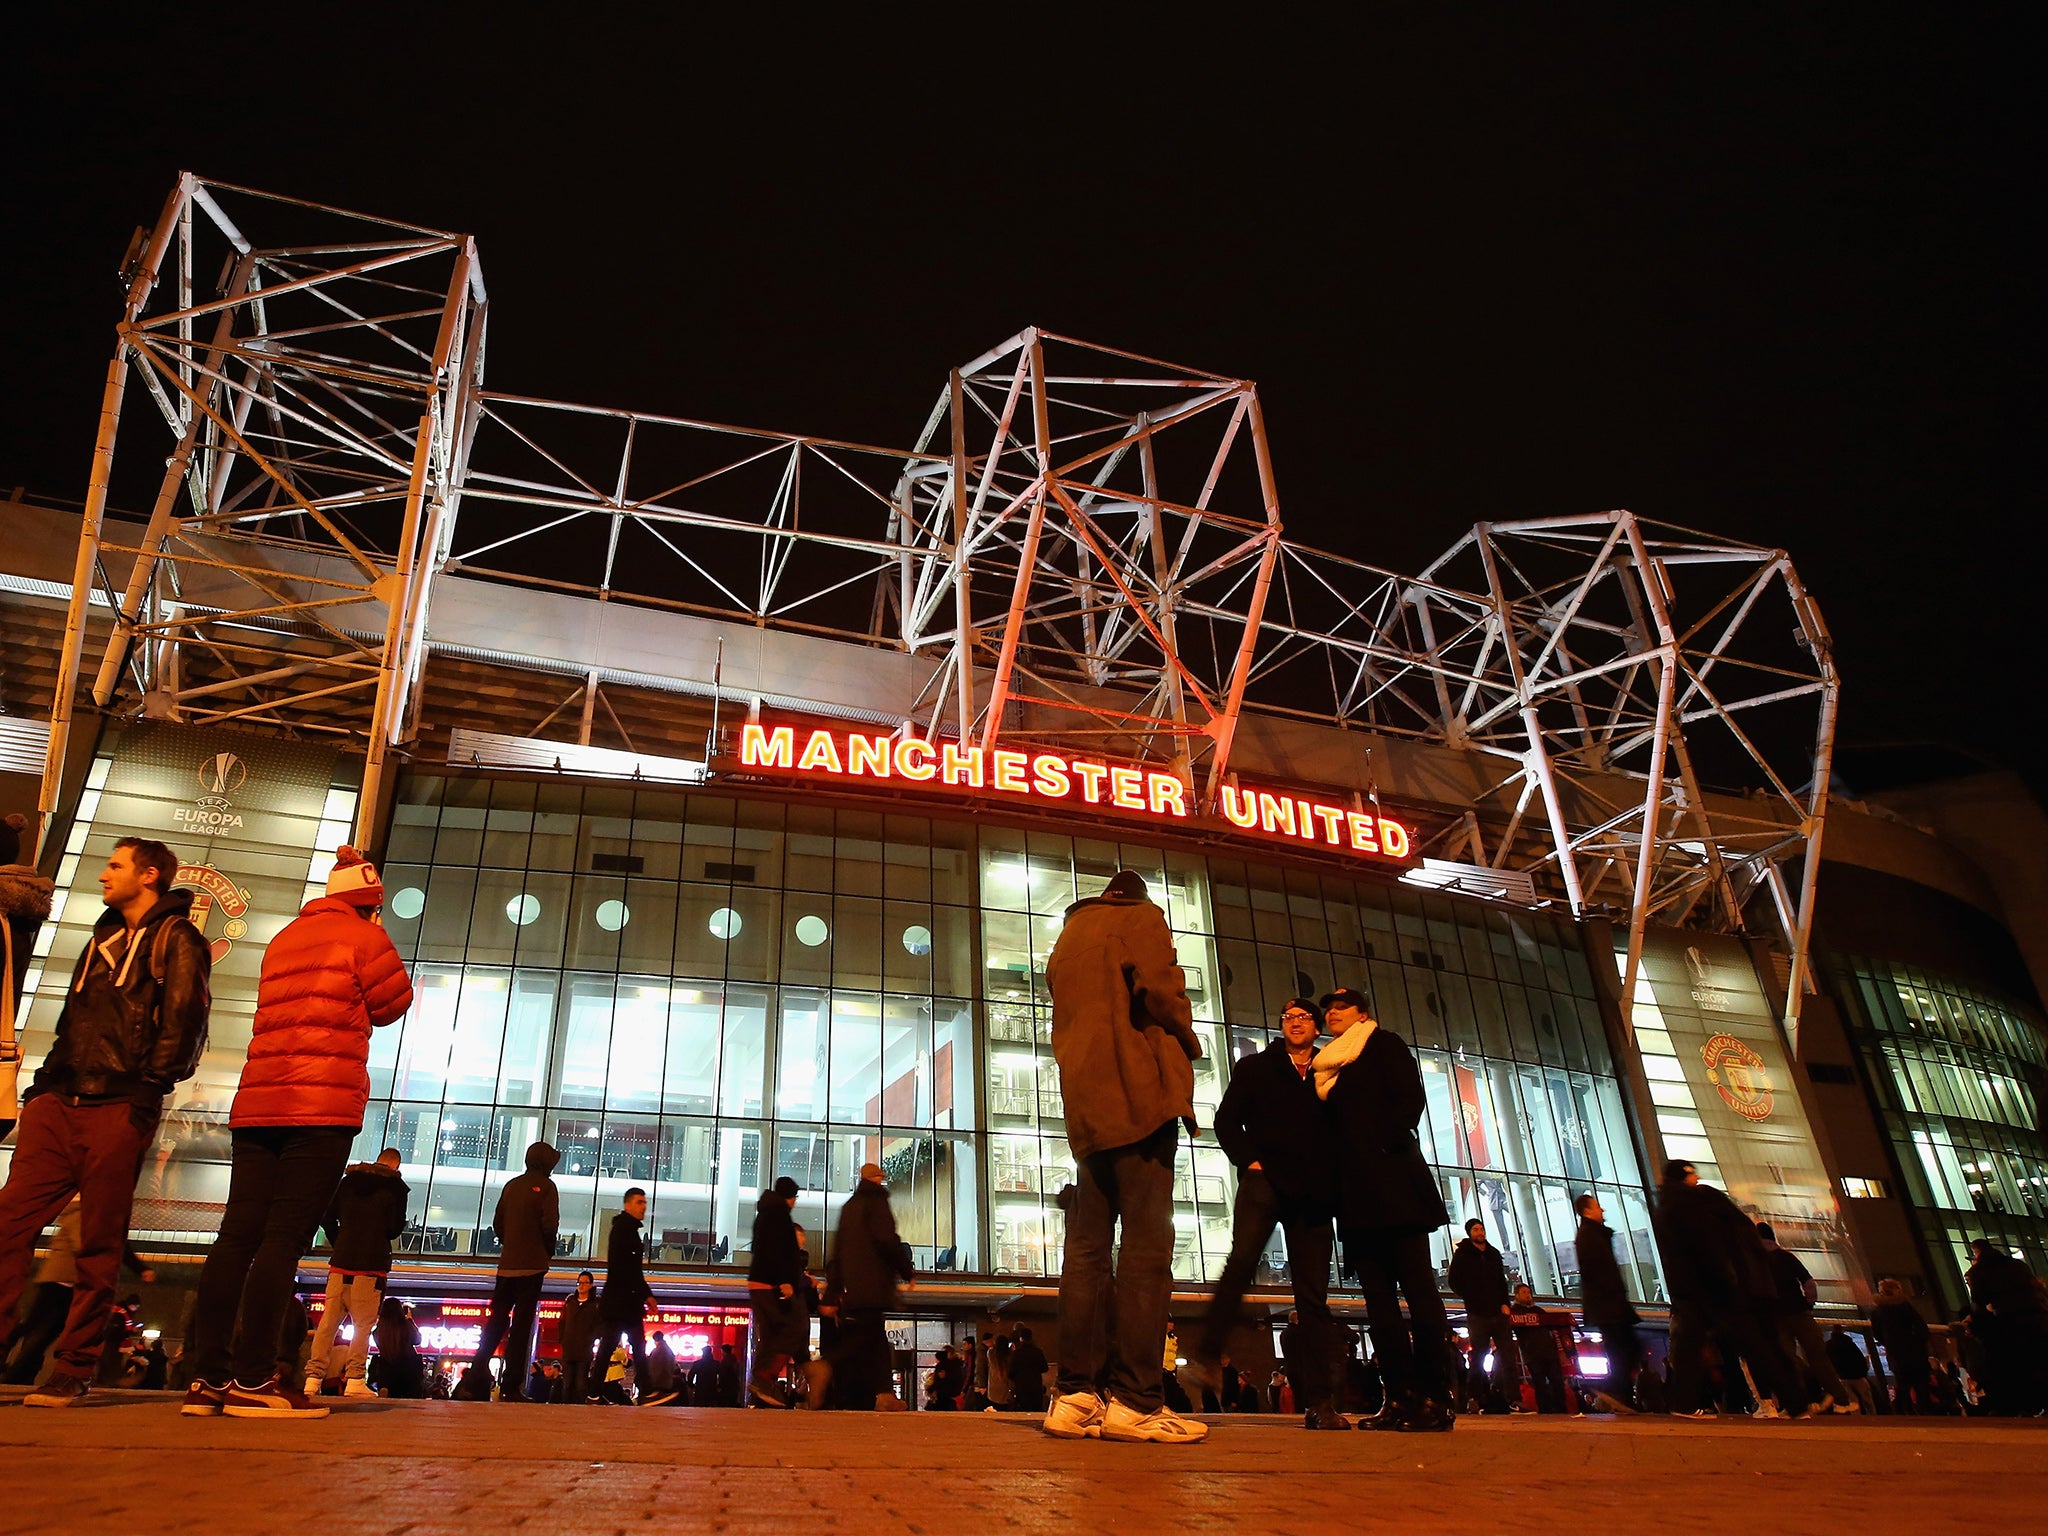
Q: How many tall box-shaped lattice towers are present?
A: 3